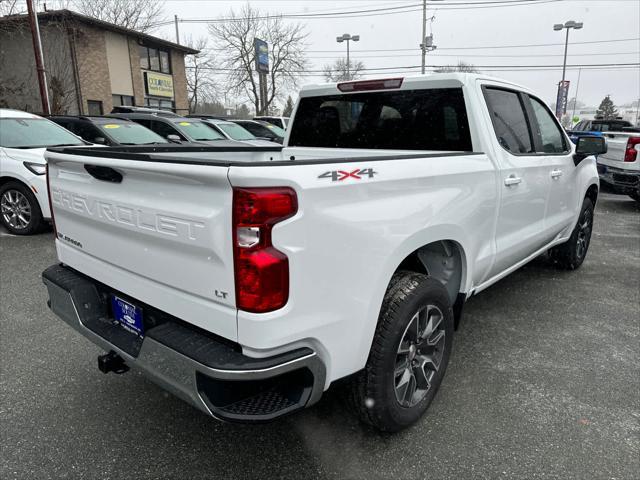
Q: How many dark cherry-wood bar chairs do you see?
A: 0